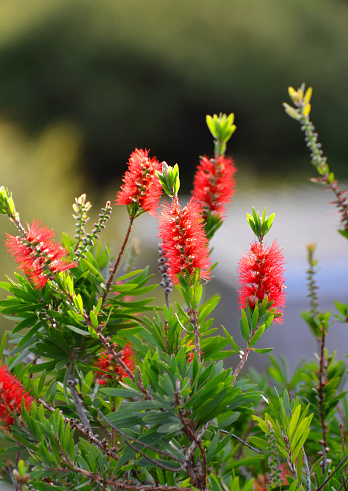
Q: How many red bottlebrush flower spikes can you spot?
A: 7